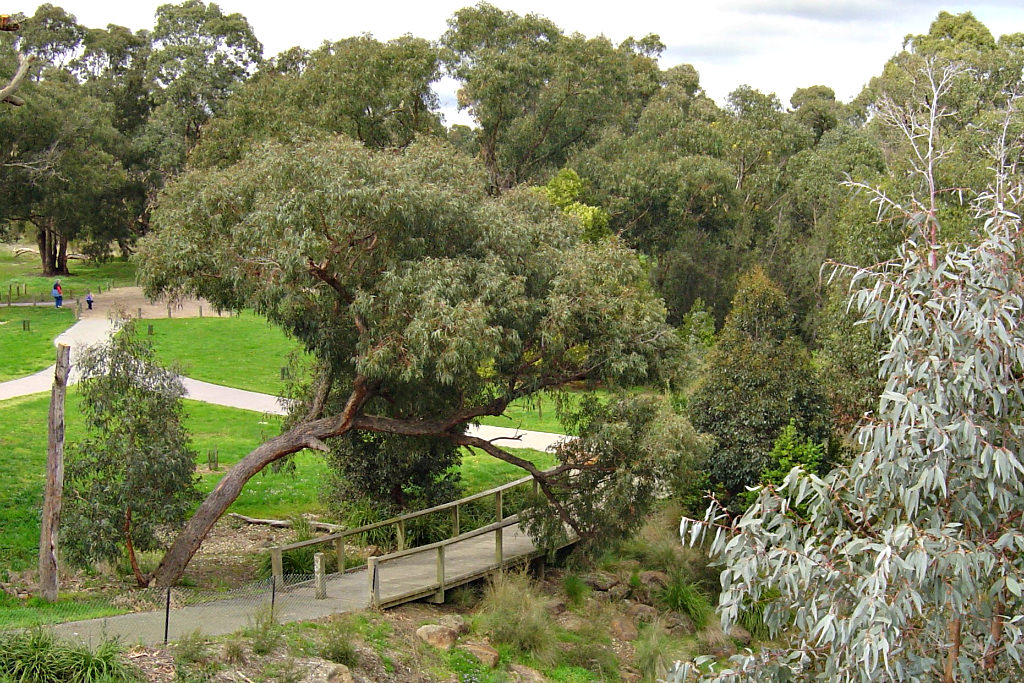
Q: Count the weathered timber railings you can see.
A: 2